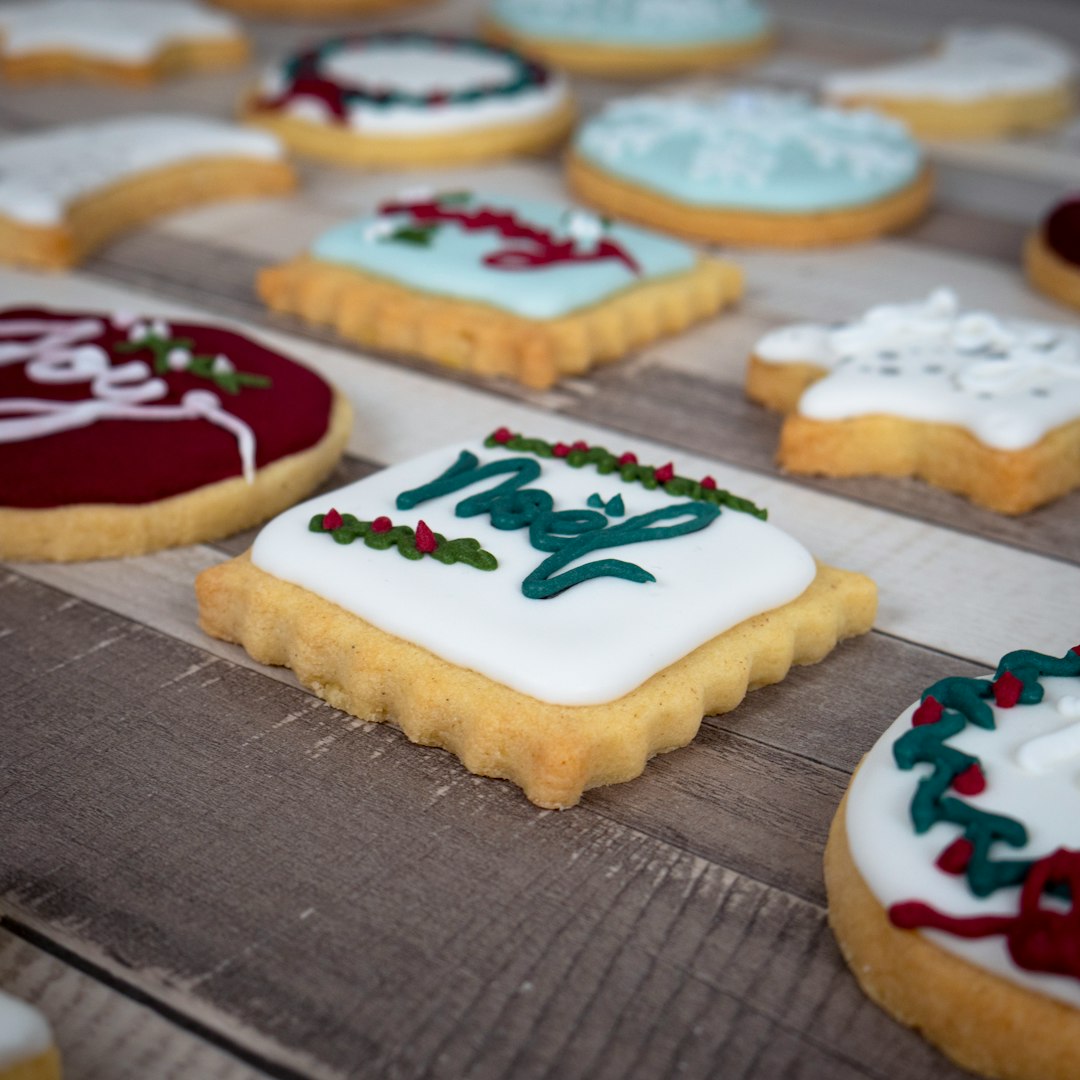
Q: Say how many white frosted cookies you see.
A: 8